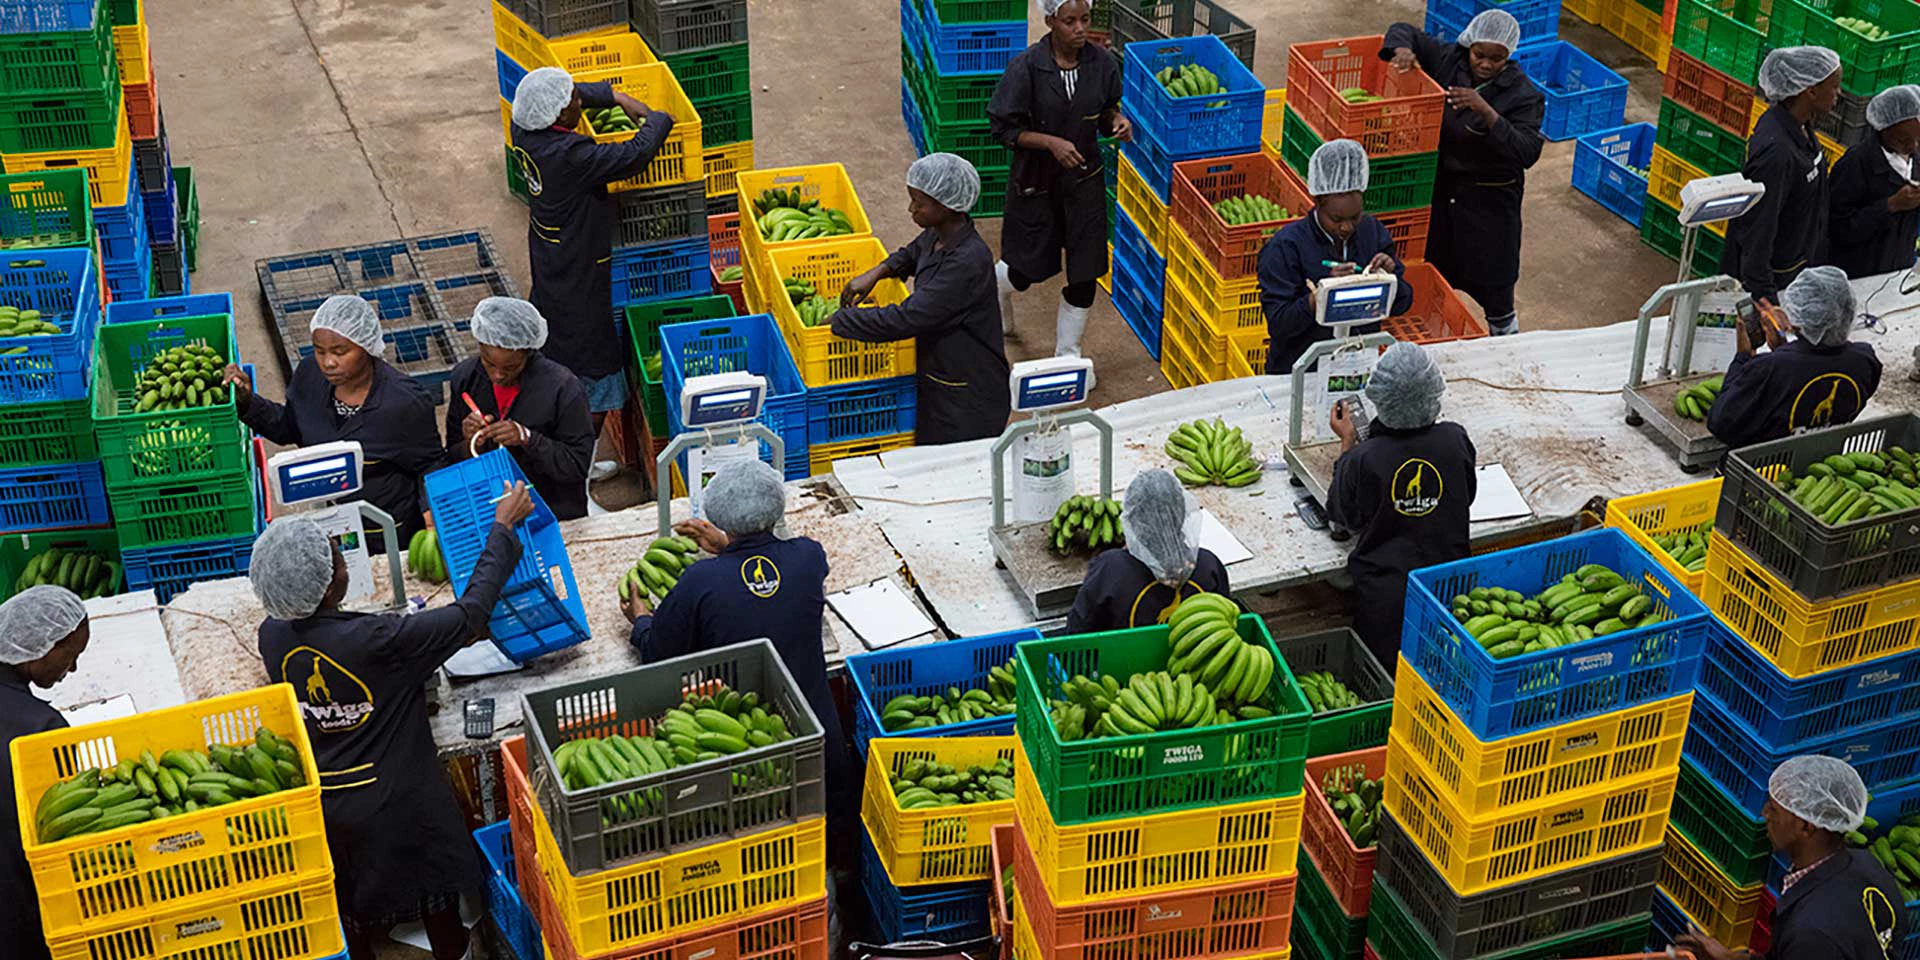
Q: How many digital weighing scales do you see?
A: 5